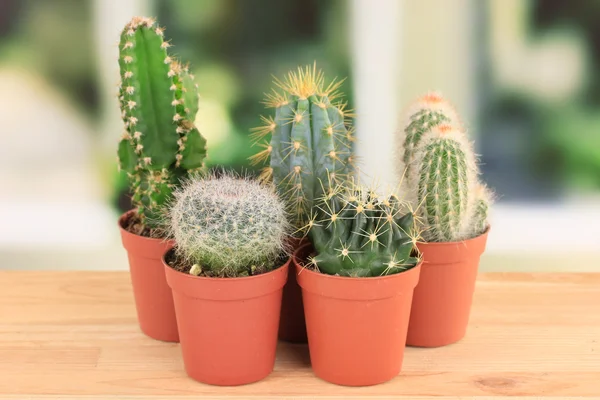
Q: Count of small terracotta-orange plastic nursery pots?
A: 5